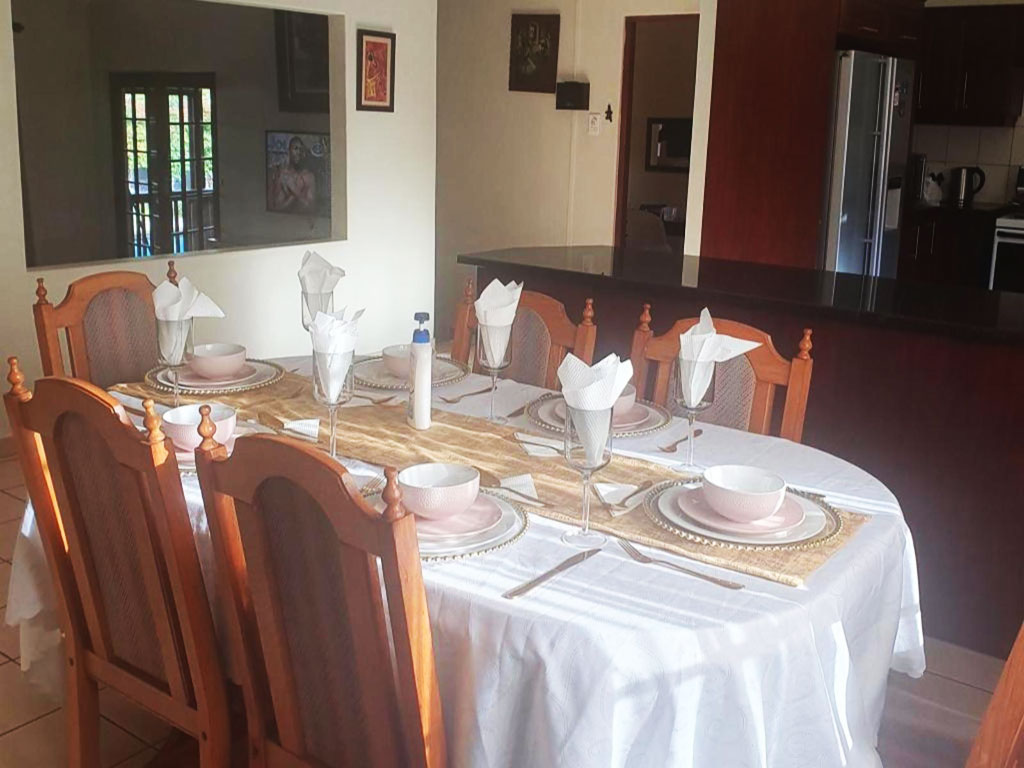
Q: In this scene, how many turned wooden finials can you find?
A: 10